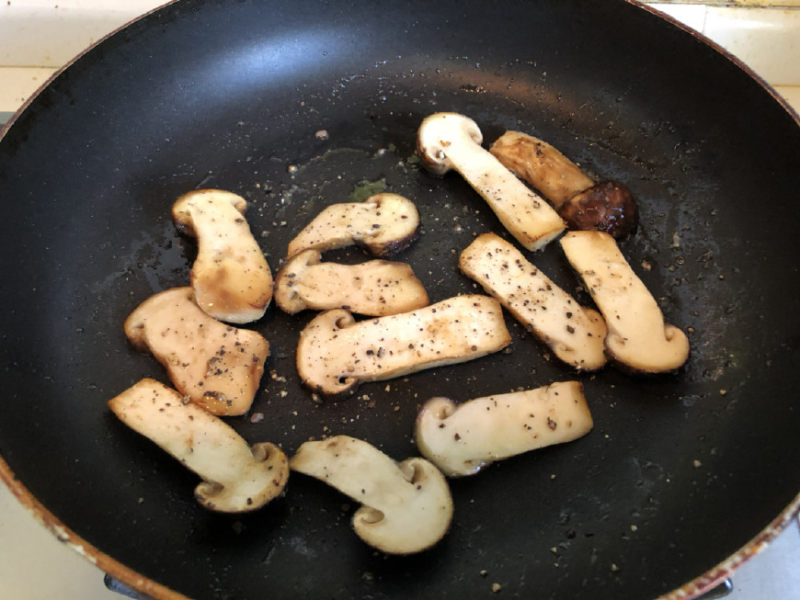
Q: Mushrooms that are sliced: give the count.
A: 12